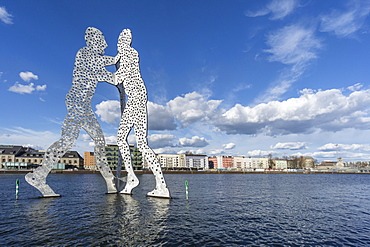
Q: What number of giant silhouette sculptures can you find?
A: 2